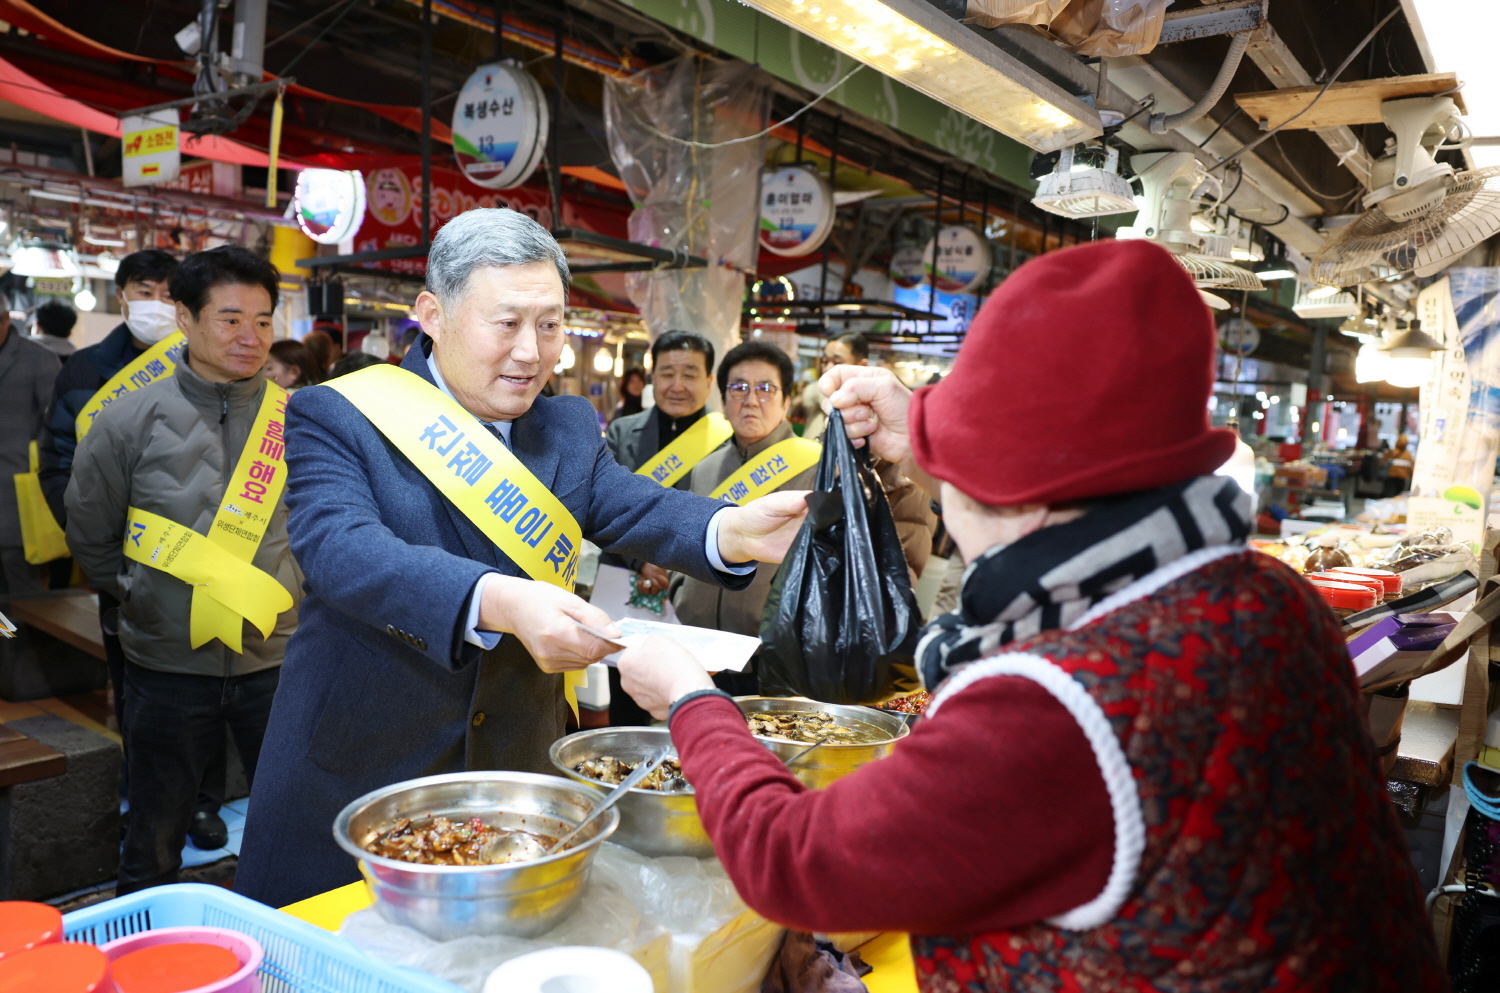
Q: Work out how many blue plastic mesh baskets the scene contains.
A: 1